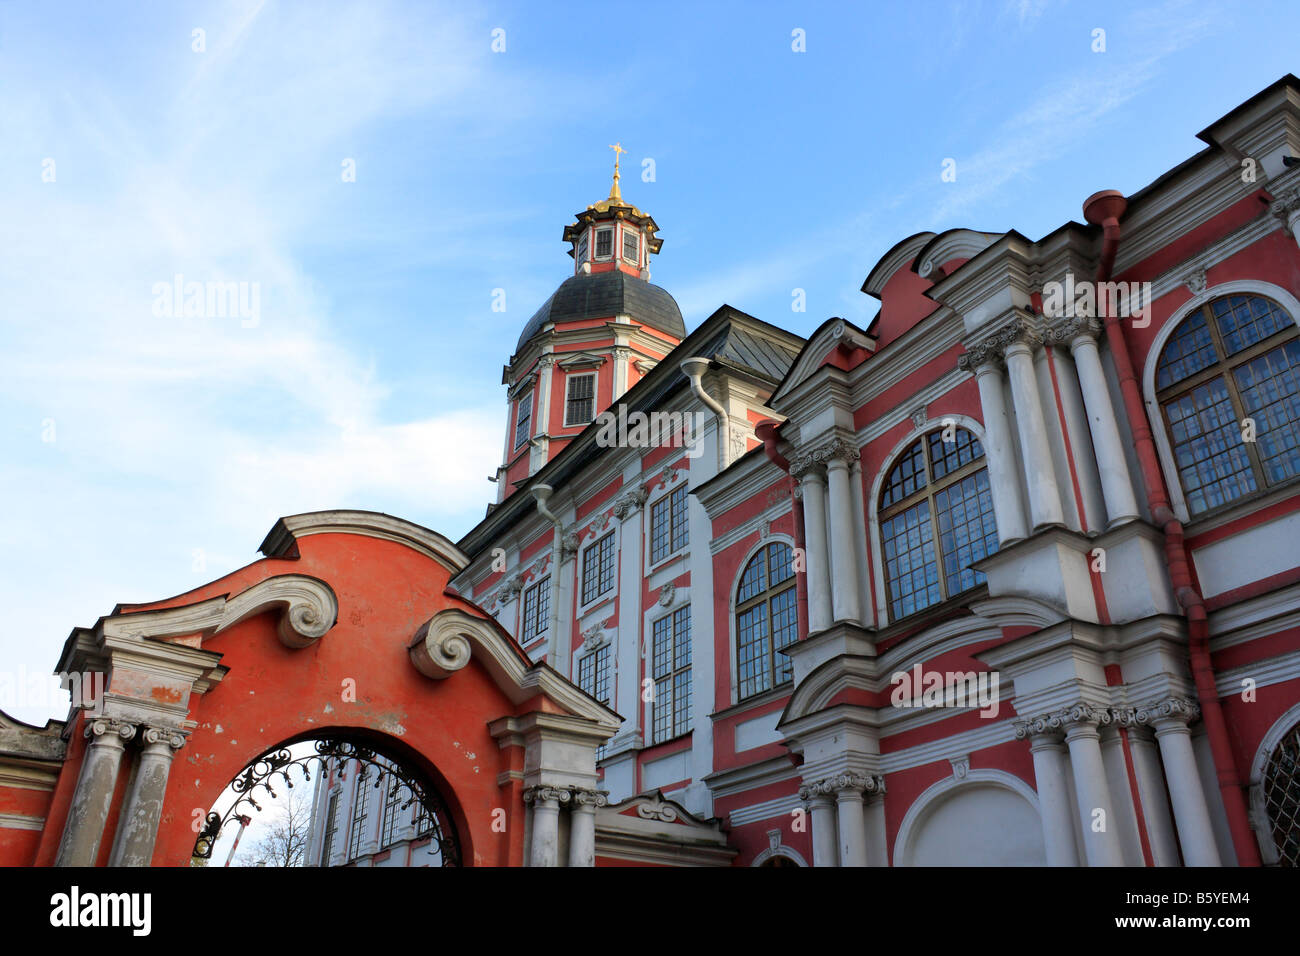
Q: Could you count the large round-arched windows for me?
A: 3